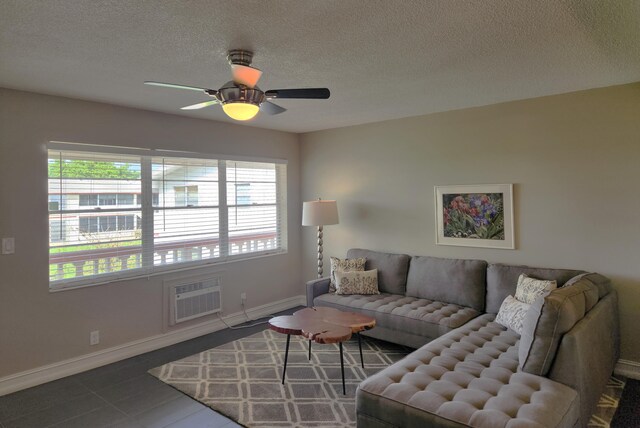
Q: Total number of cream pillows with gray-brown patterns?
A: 4